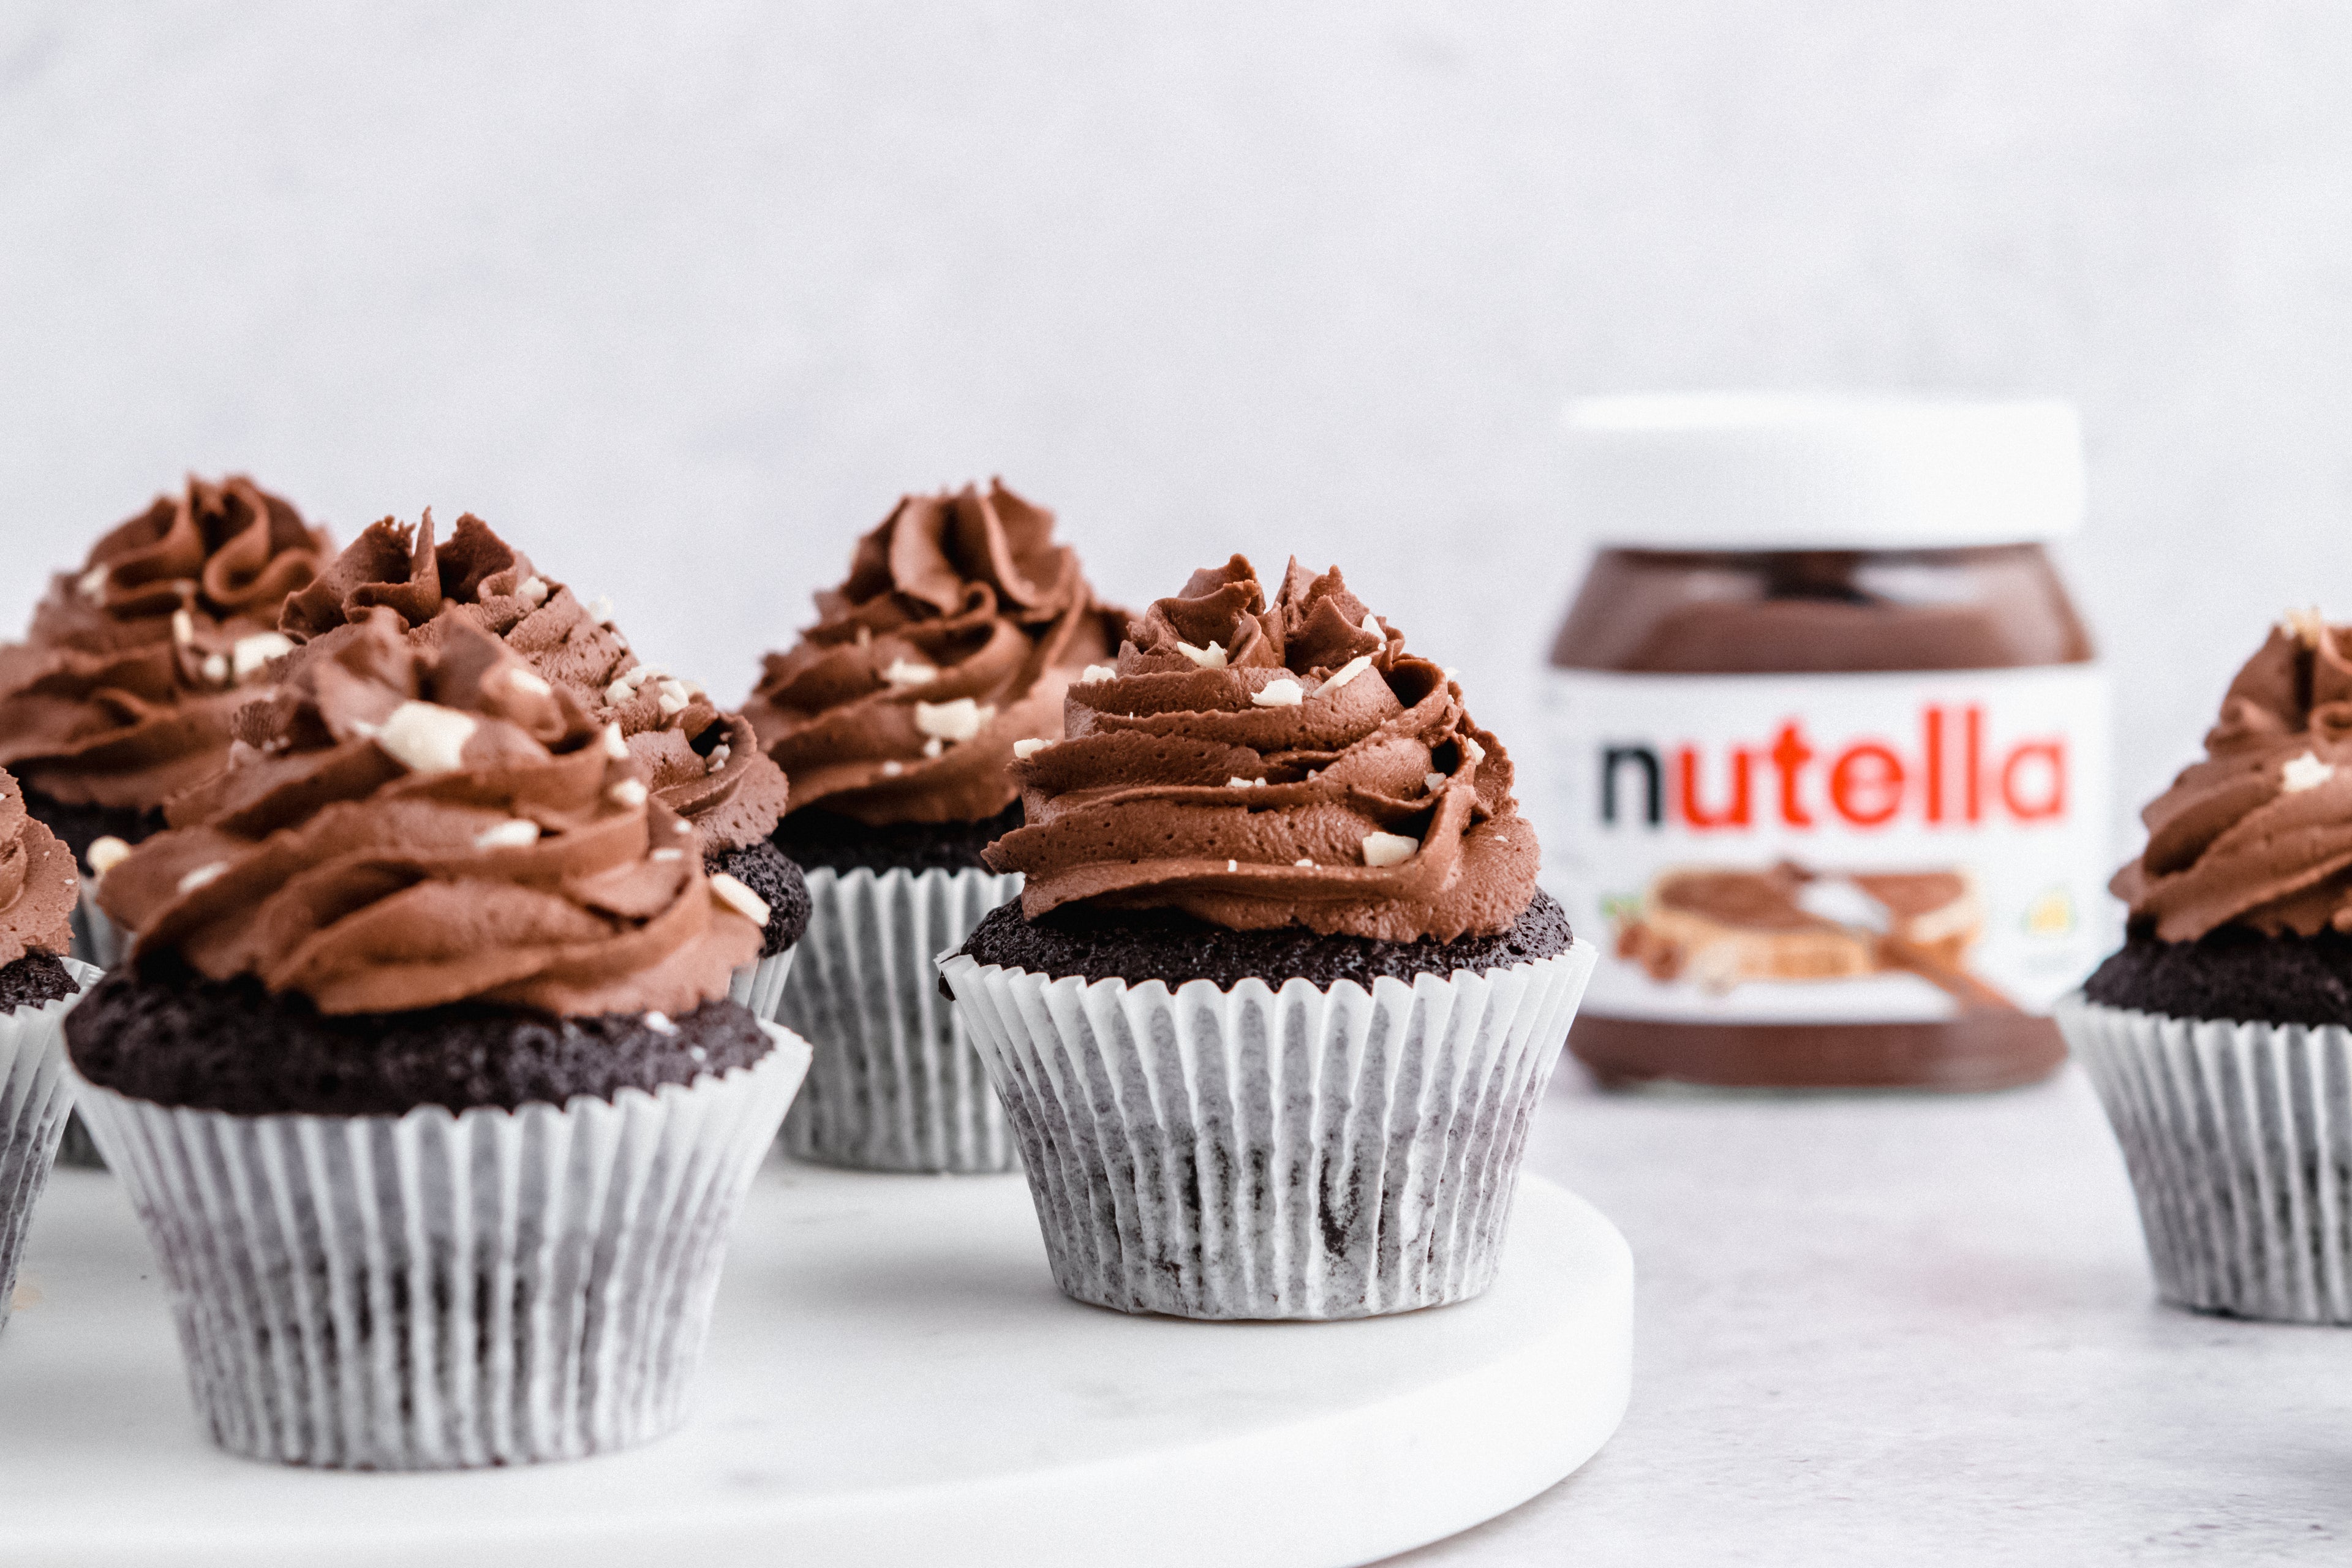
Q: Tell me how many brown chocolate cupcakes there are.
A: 7